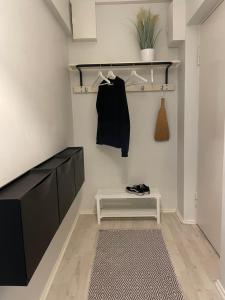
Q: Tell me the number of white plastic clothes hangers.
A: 4